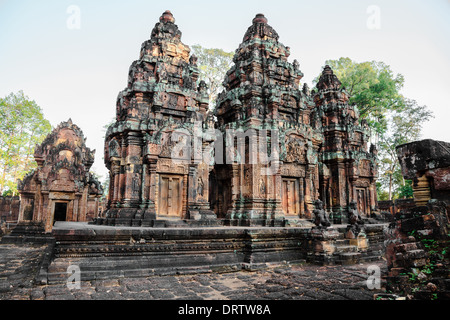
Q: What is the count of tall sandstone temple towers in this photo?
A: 3